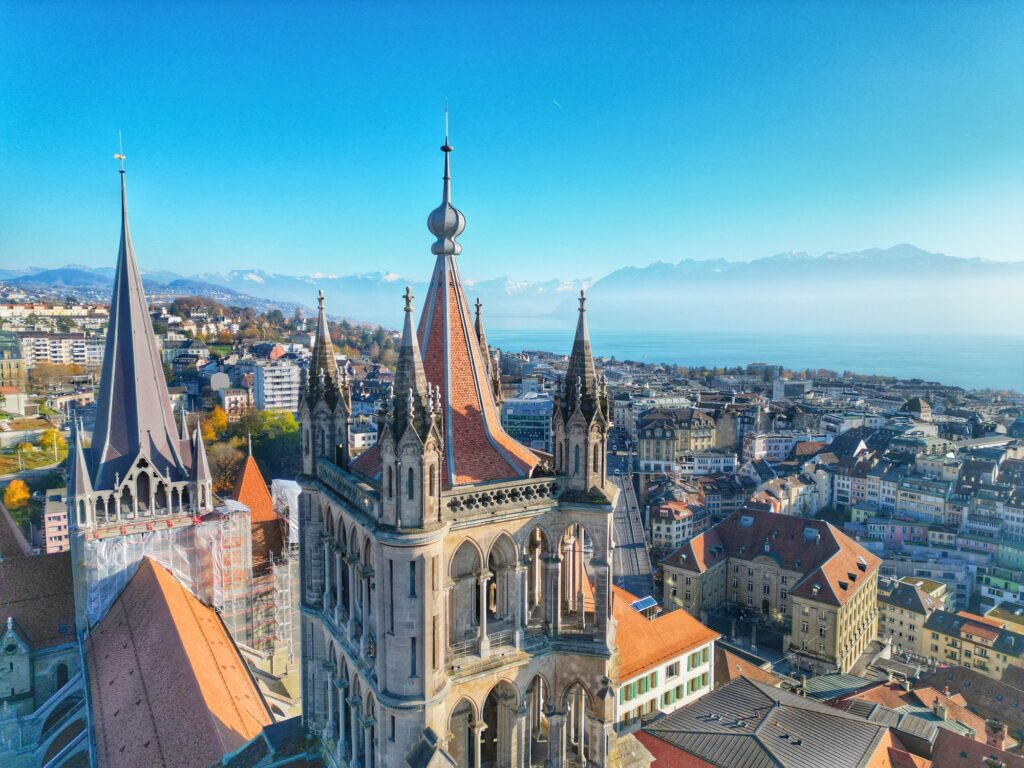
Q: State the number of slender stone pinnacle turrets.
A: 4